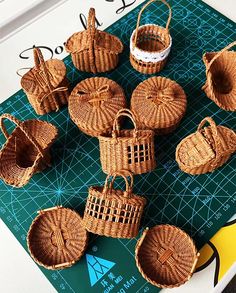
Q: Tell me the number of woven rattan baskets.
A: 12